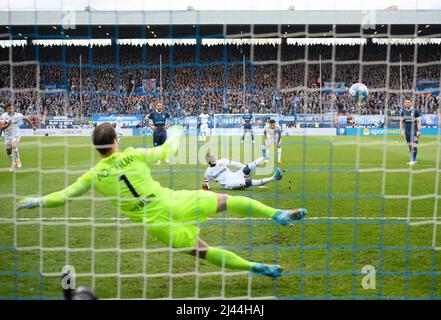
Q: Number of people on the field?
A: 9